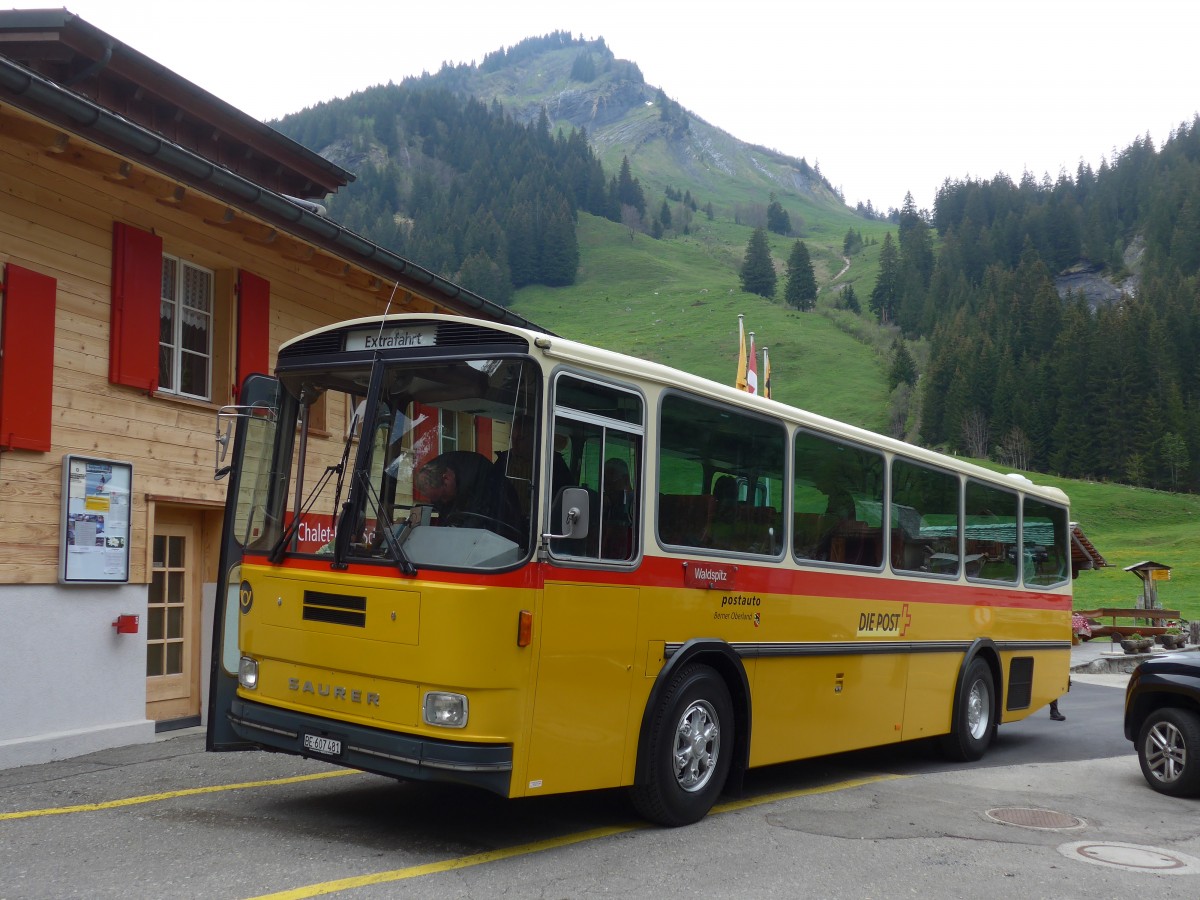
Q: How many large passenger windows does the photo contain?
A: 5